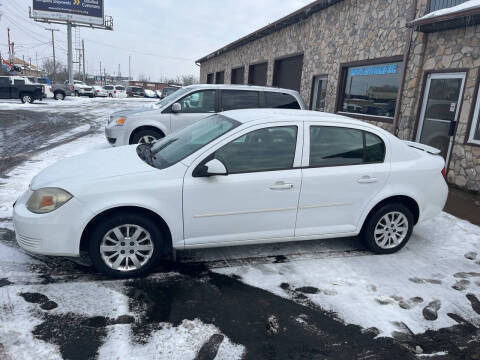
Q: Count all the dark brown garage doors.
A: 5